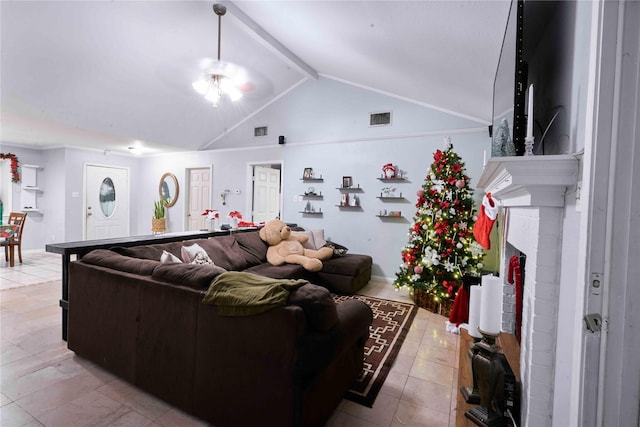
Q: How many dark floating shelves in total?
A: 8